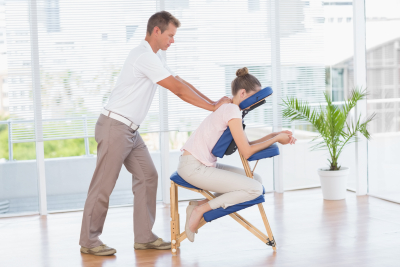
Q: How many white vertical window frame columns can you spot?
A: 4